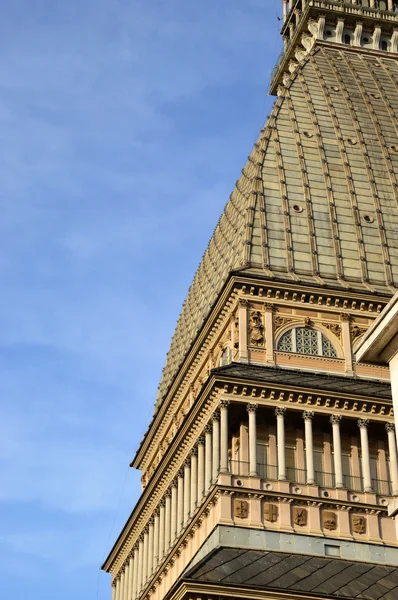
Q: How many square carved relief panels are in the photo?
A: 5